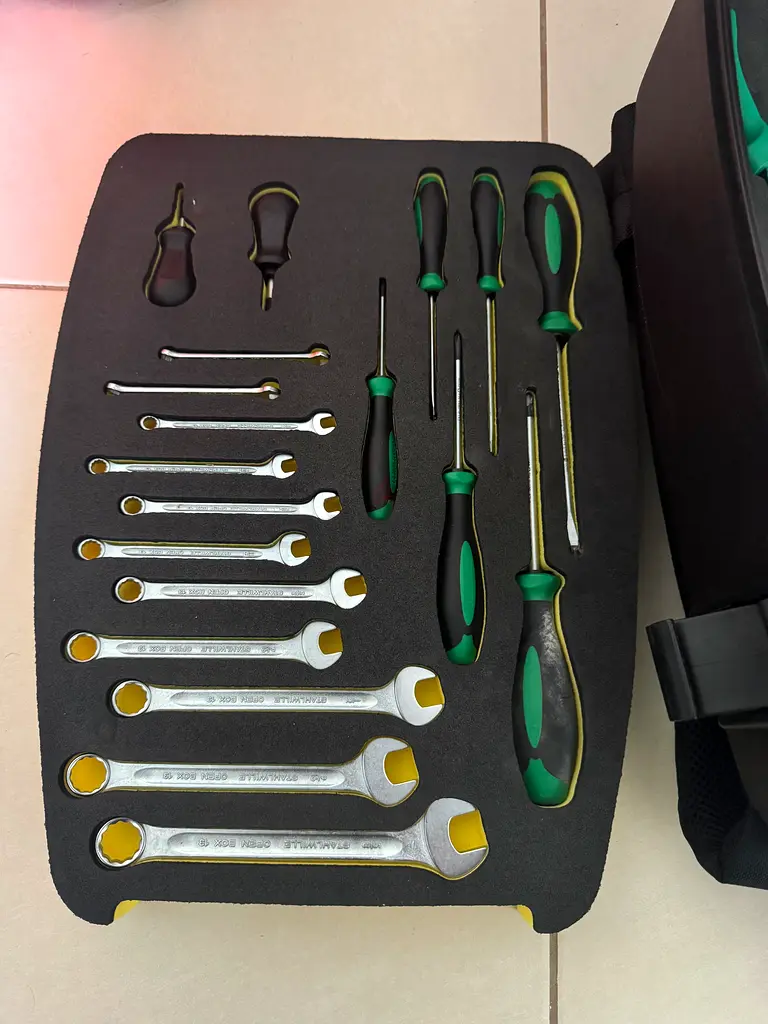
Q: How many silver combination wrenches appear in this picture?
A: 11